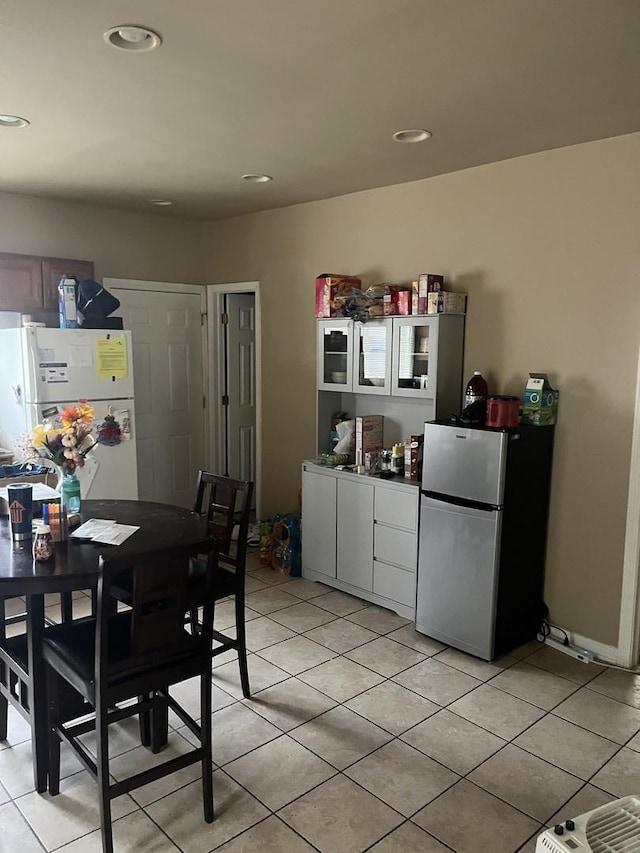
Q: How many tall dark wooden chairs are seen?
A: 2